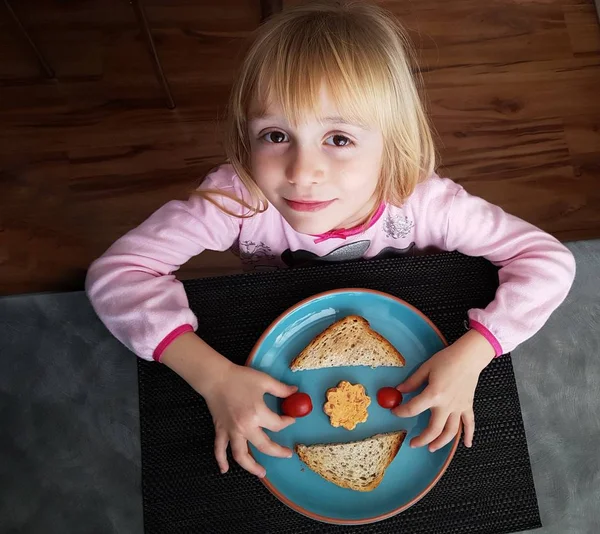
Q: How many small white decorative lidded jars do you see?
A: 0